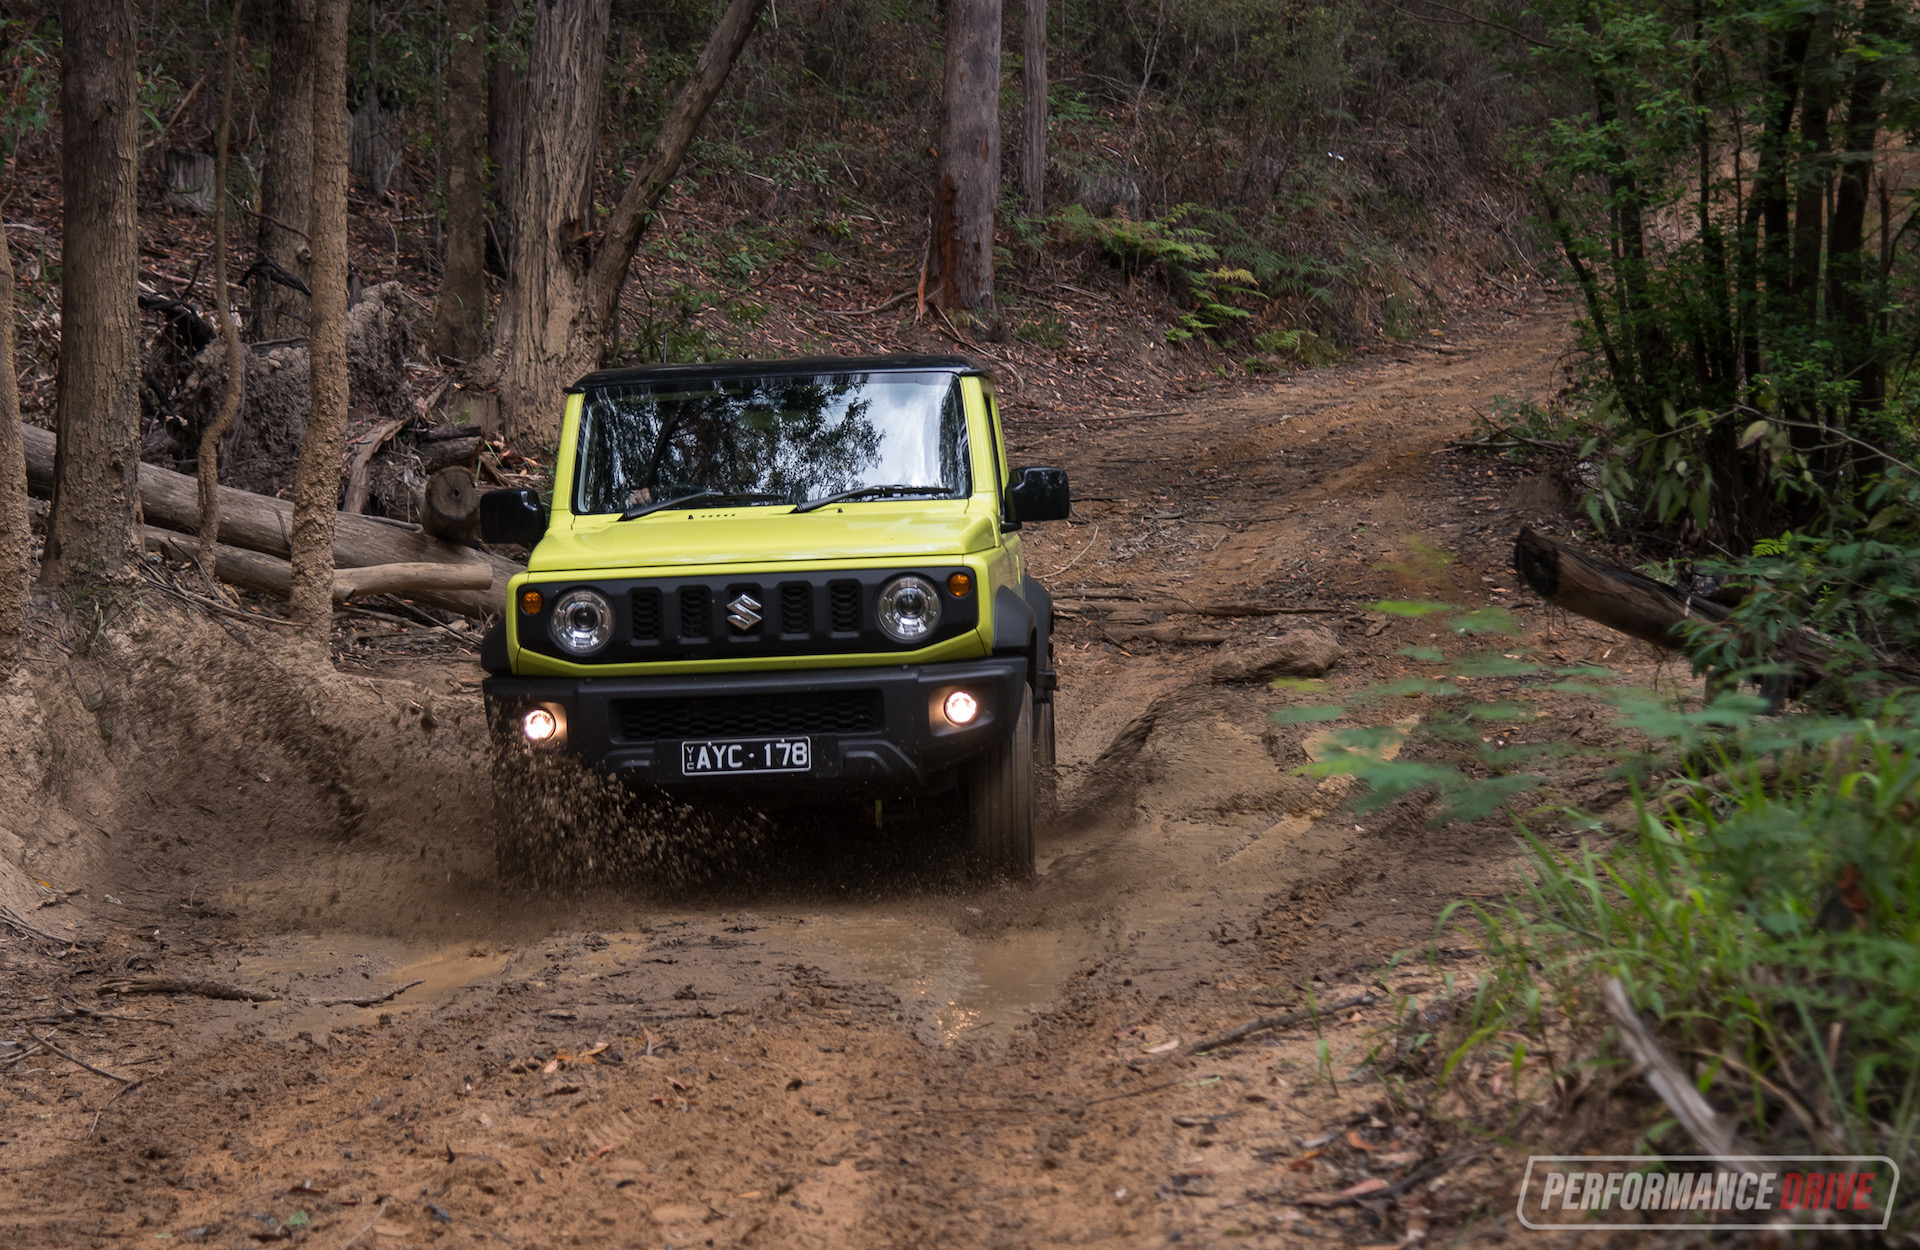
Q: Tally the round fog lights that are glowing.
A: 2